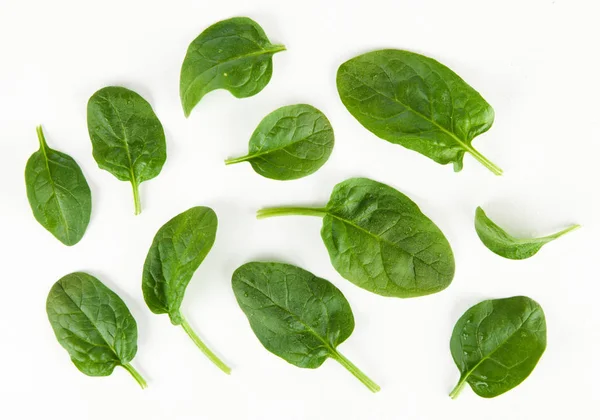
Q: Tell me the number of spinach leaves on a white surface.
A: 11